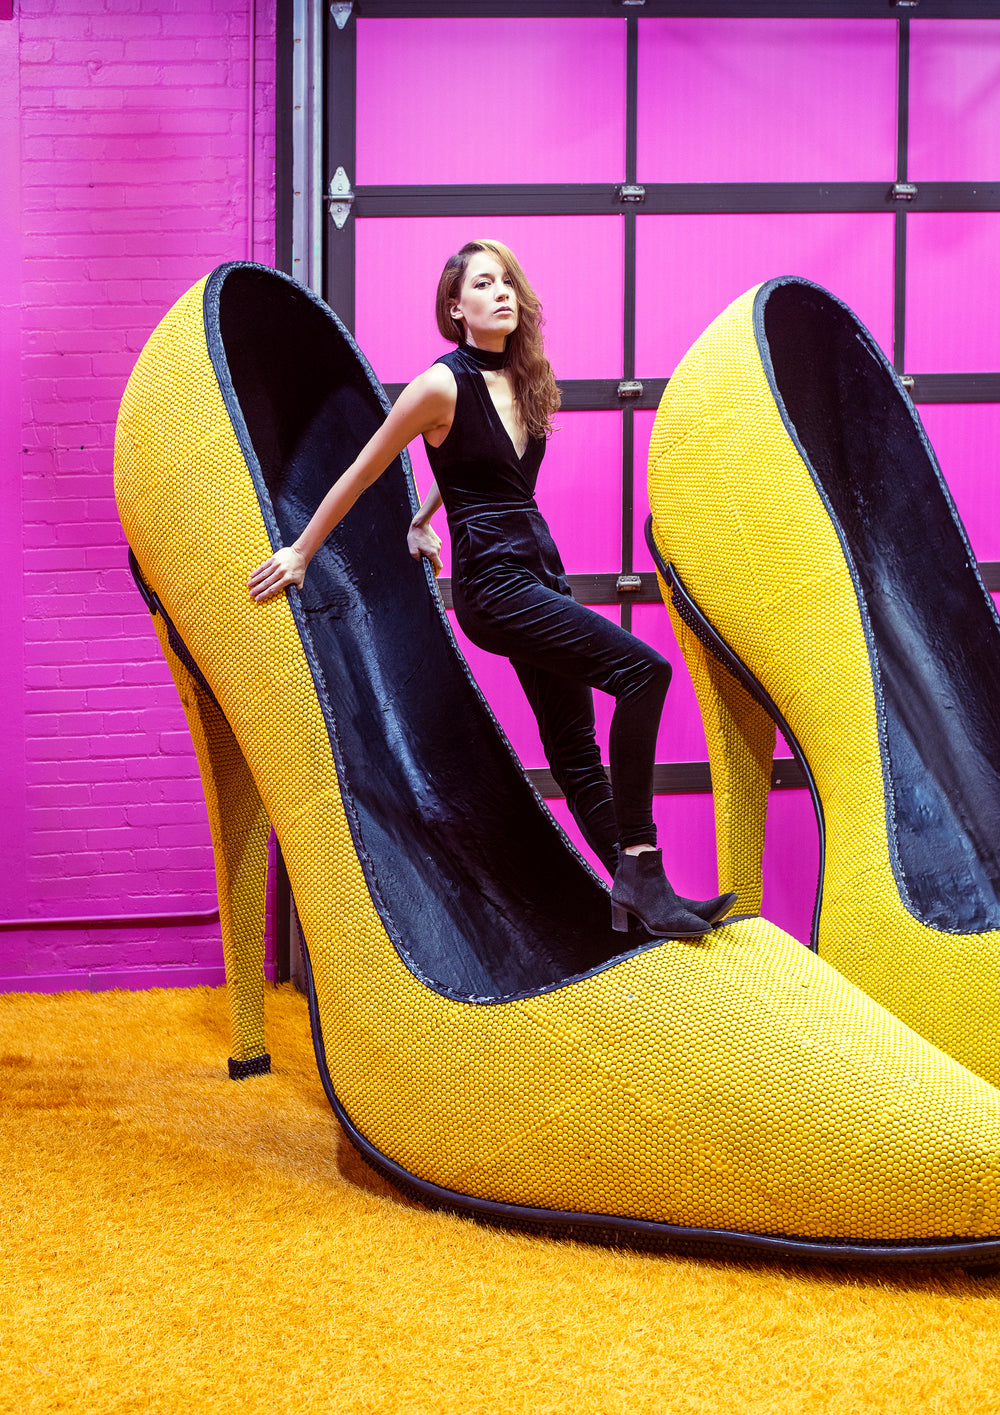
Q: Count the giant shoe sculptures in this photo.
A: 2